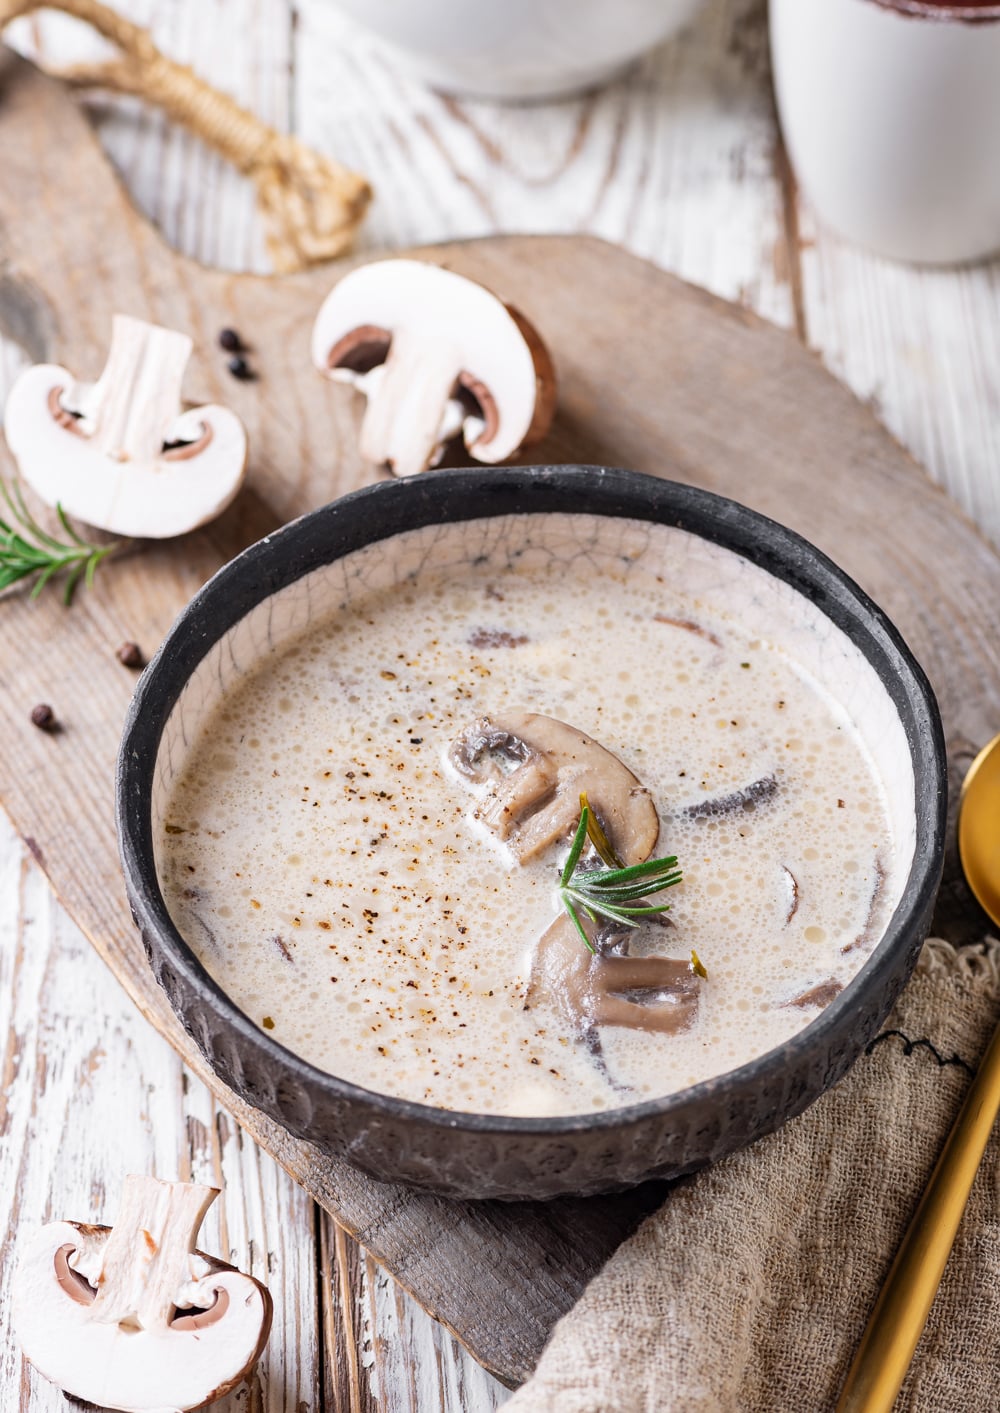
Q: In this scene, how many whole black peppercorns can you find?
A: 4